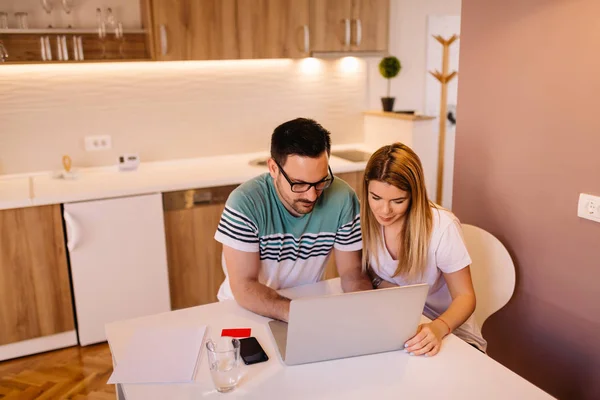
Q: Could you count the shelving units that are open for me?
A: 1